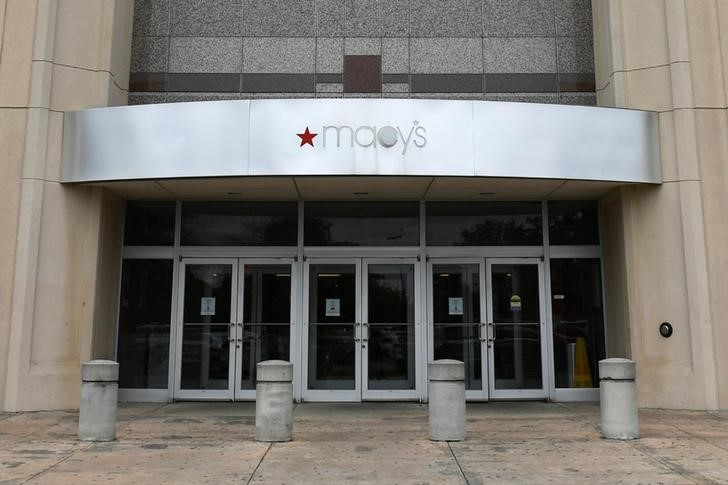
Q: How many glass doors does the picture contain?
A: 6